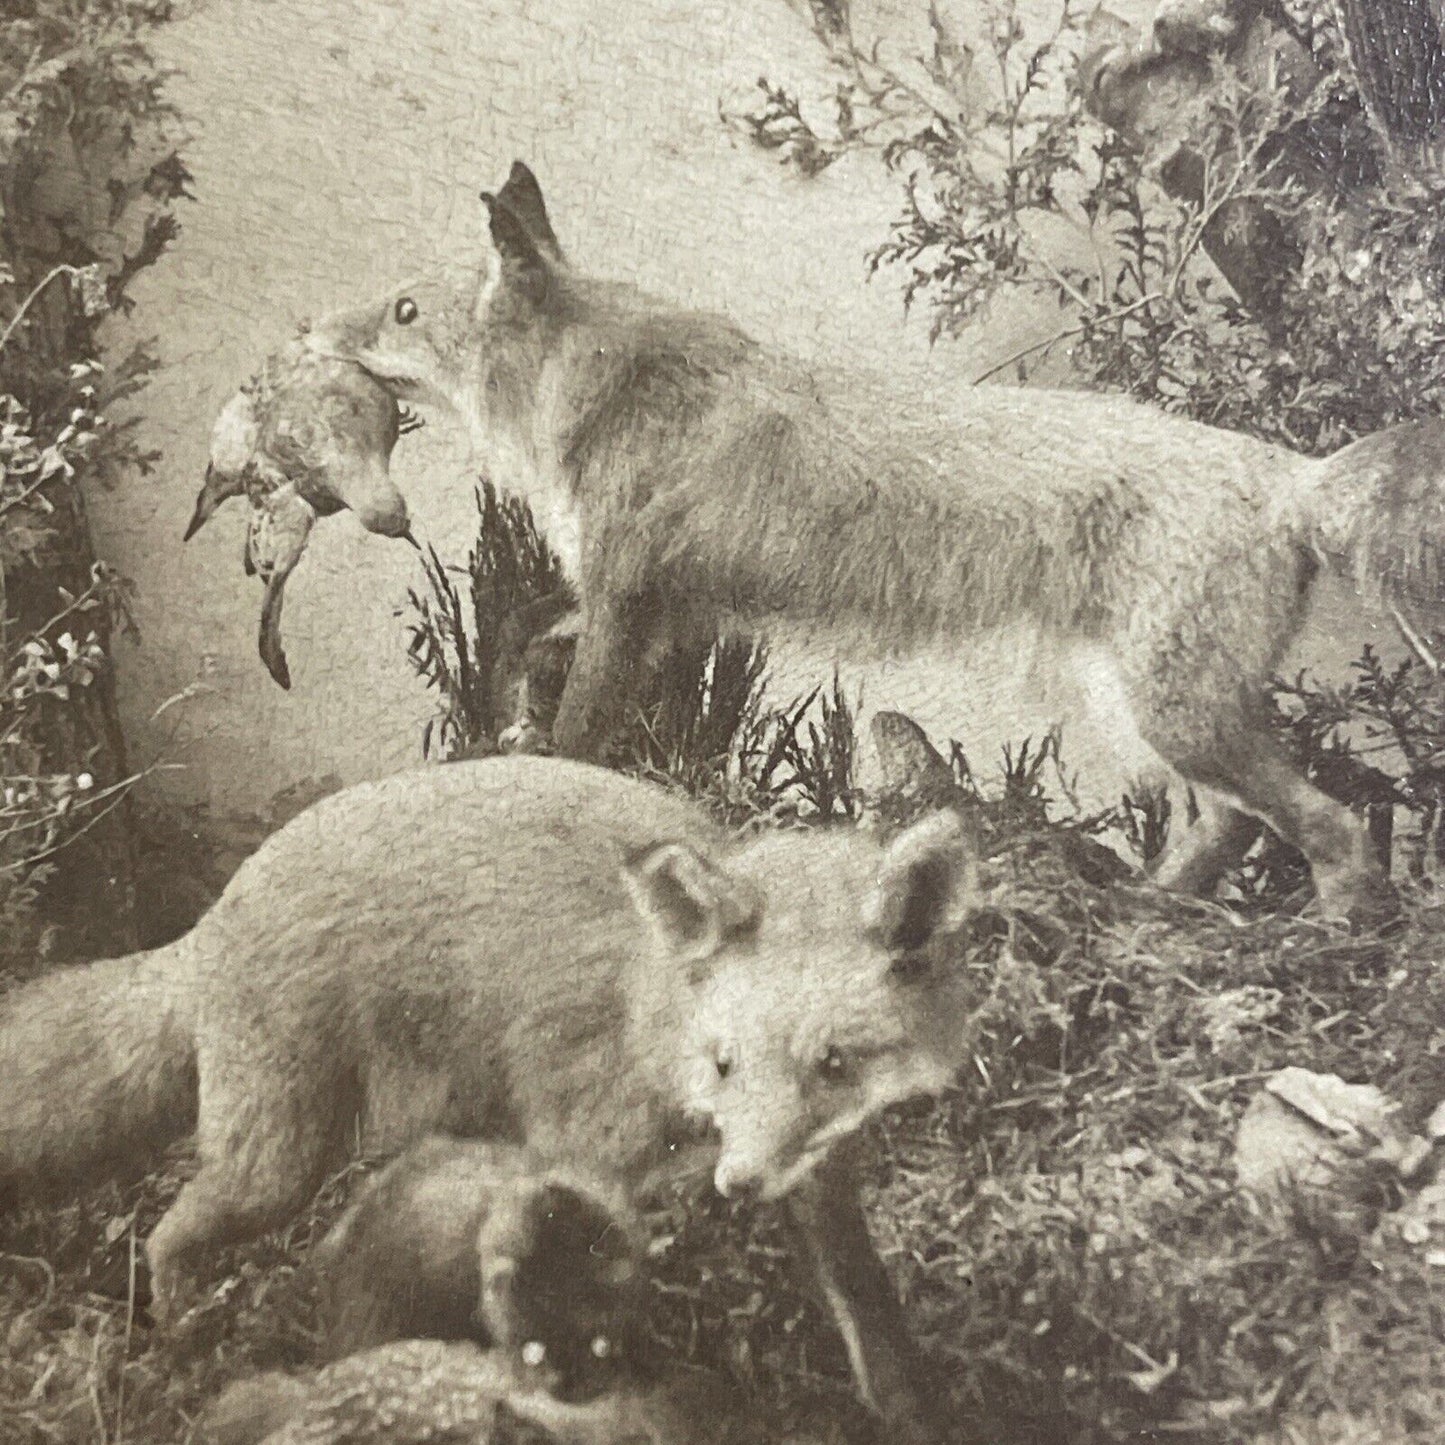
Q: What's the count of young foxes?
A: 1